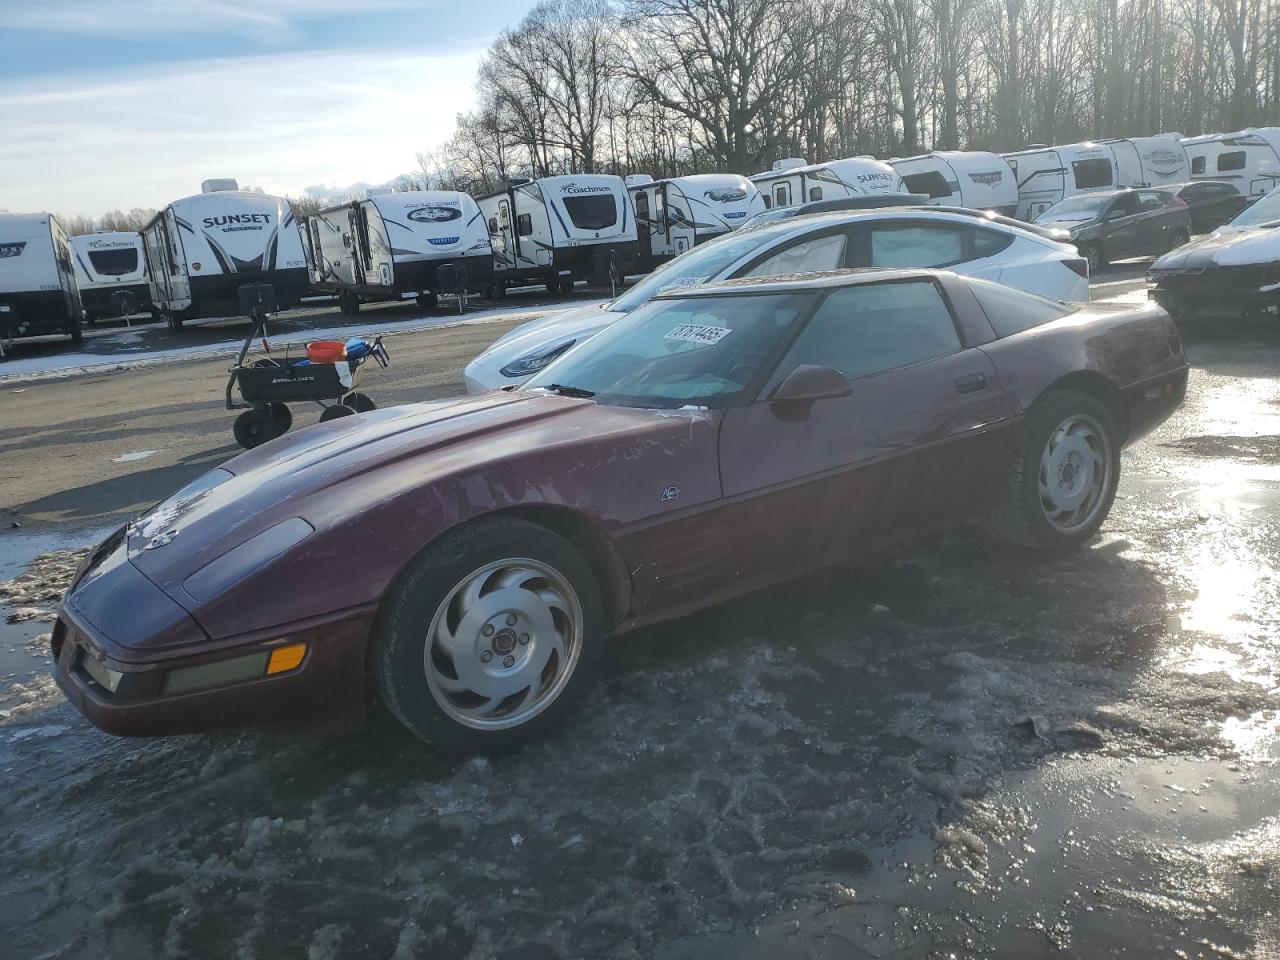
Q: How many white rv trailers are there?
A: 11